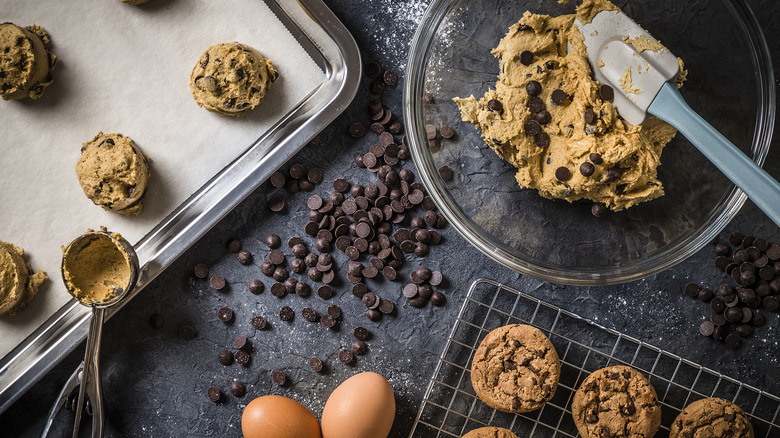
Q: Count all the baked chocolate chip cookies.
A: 4